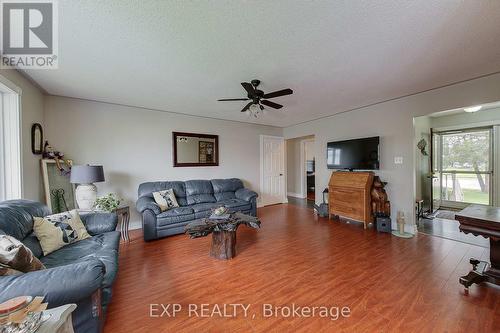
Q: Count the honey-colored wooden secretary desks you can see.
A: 1